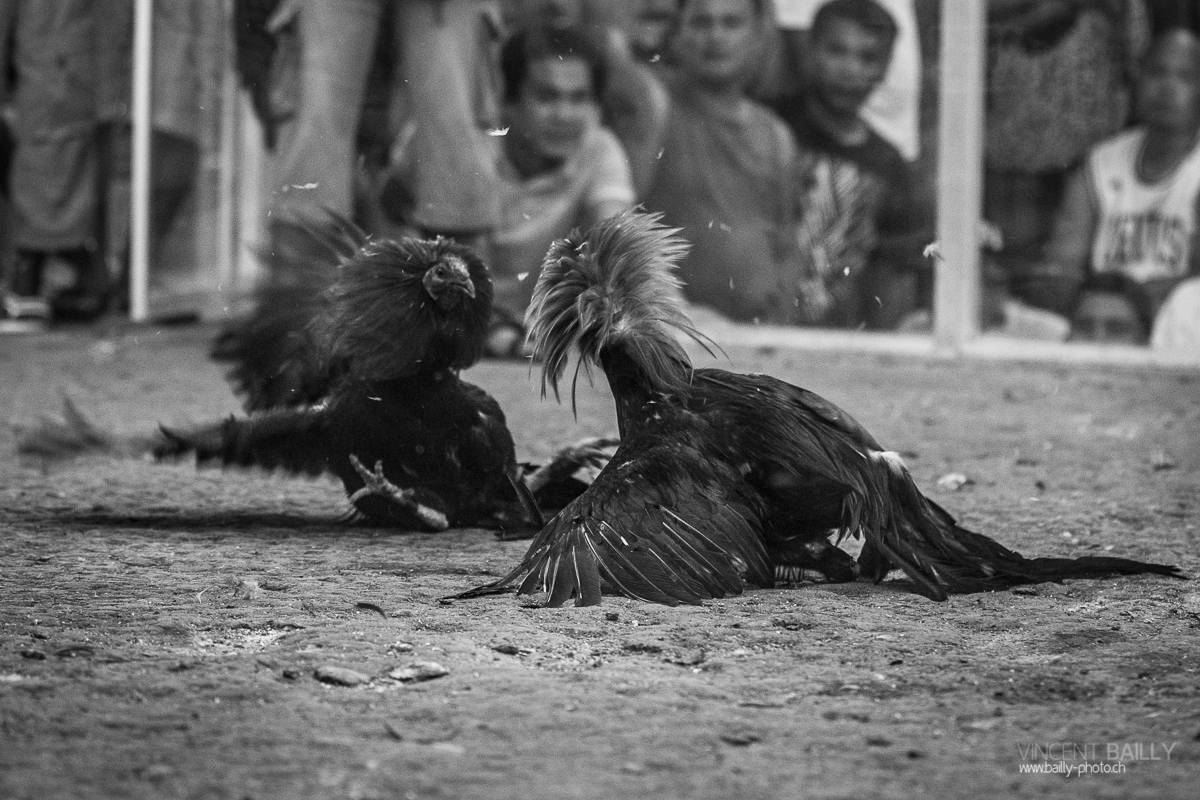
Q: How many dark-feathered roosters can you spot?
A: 2